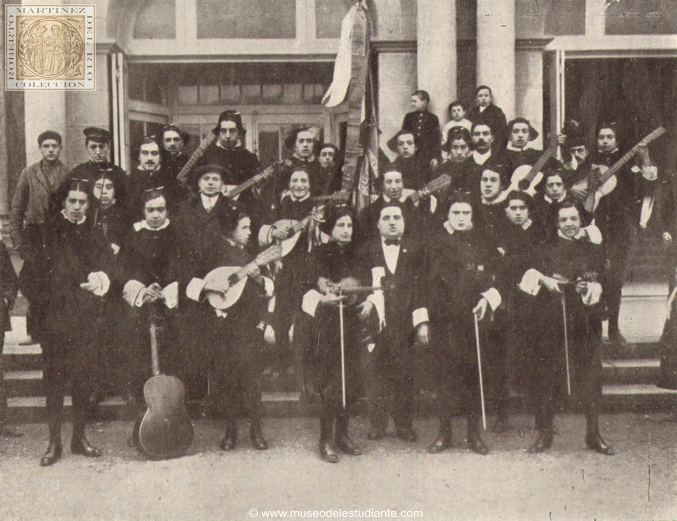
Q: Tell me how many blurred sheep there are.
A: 0